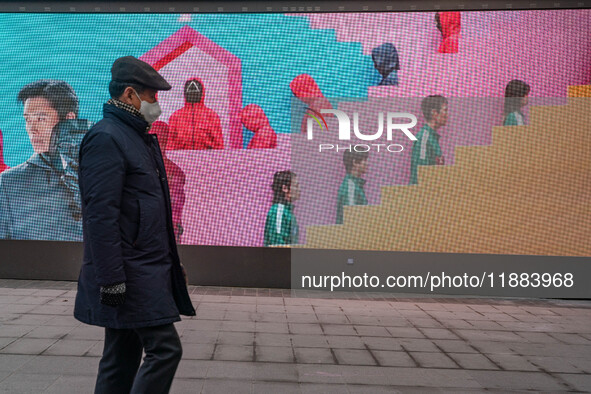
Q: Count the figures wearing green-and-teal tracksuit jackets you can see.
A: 4